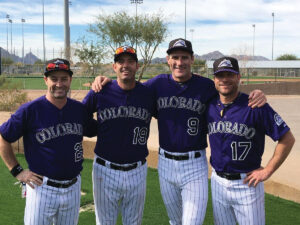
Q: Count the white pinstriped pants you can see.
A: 4